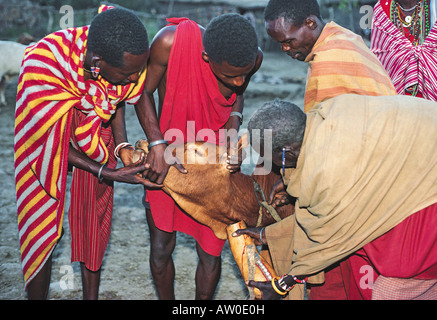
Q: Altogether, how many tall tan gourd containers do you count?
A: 1